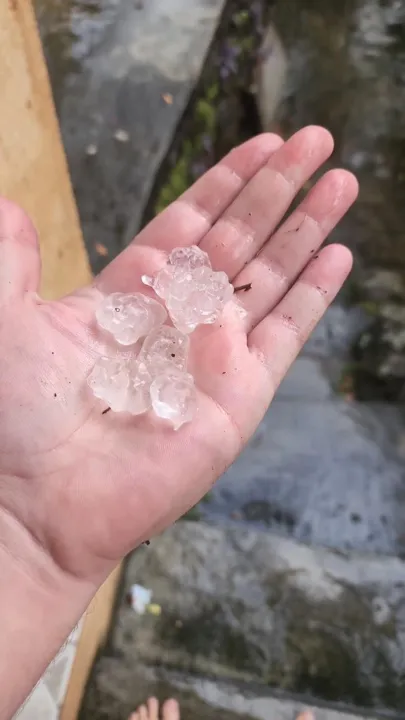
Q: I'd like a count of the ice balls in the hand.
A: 5